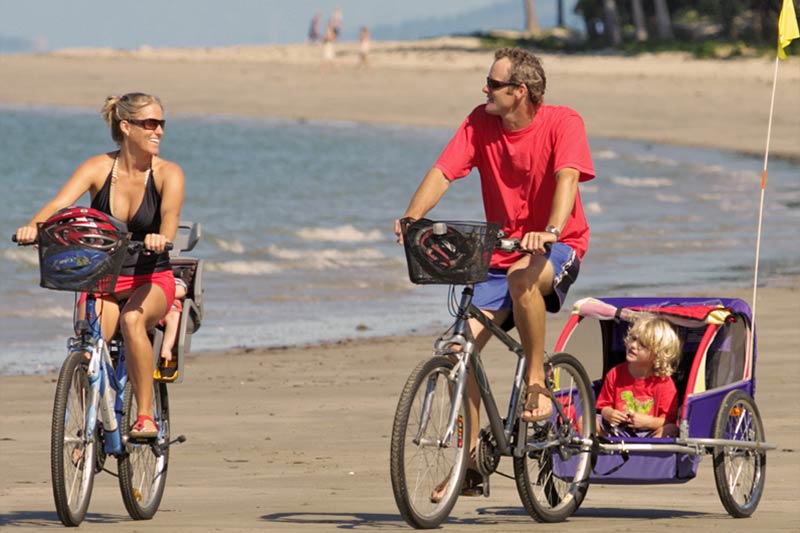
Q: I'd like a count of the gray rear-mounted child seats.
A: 1